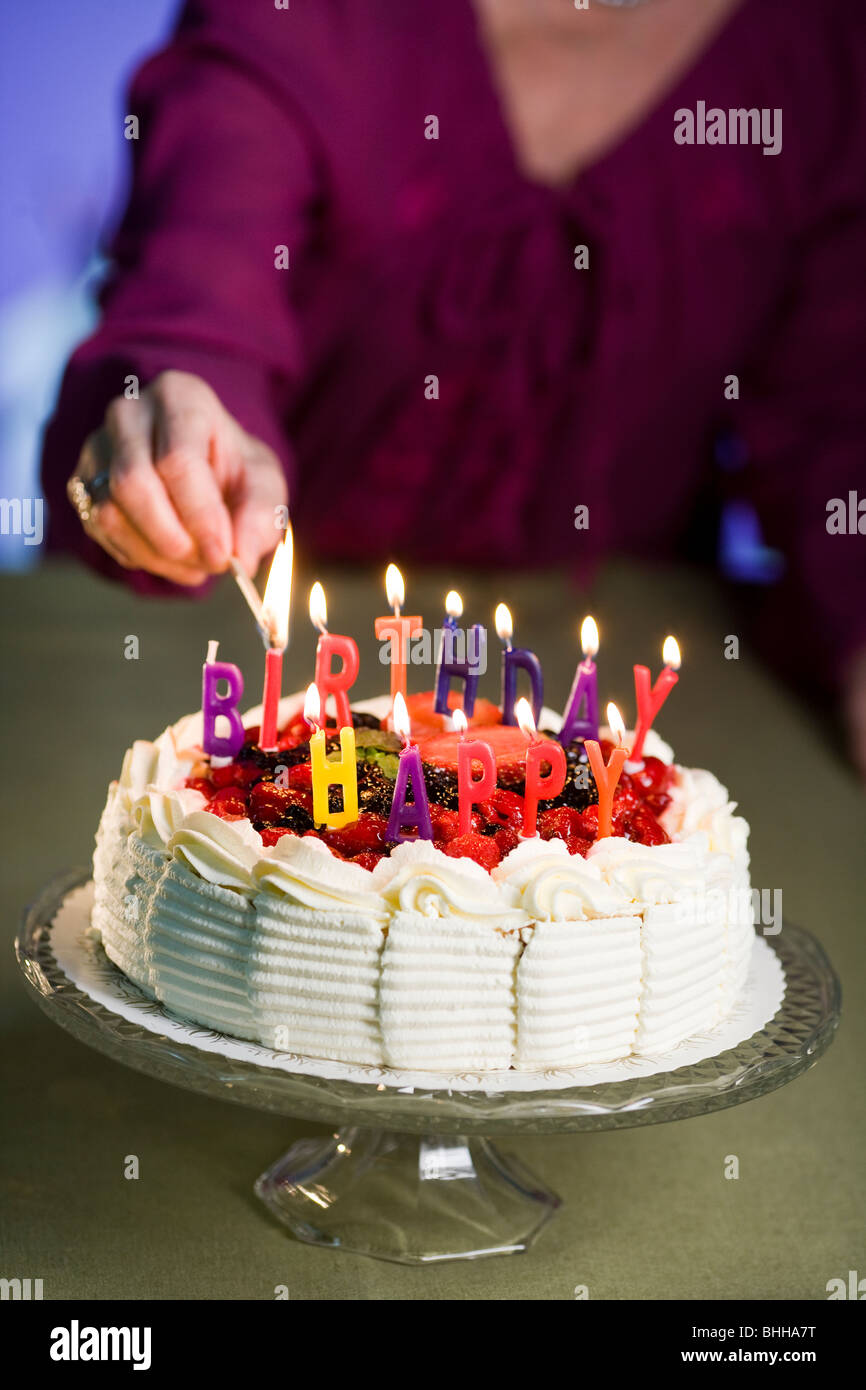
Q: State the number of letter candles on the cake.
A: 13